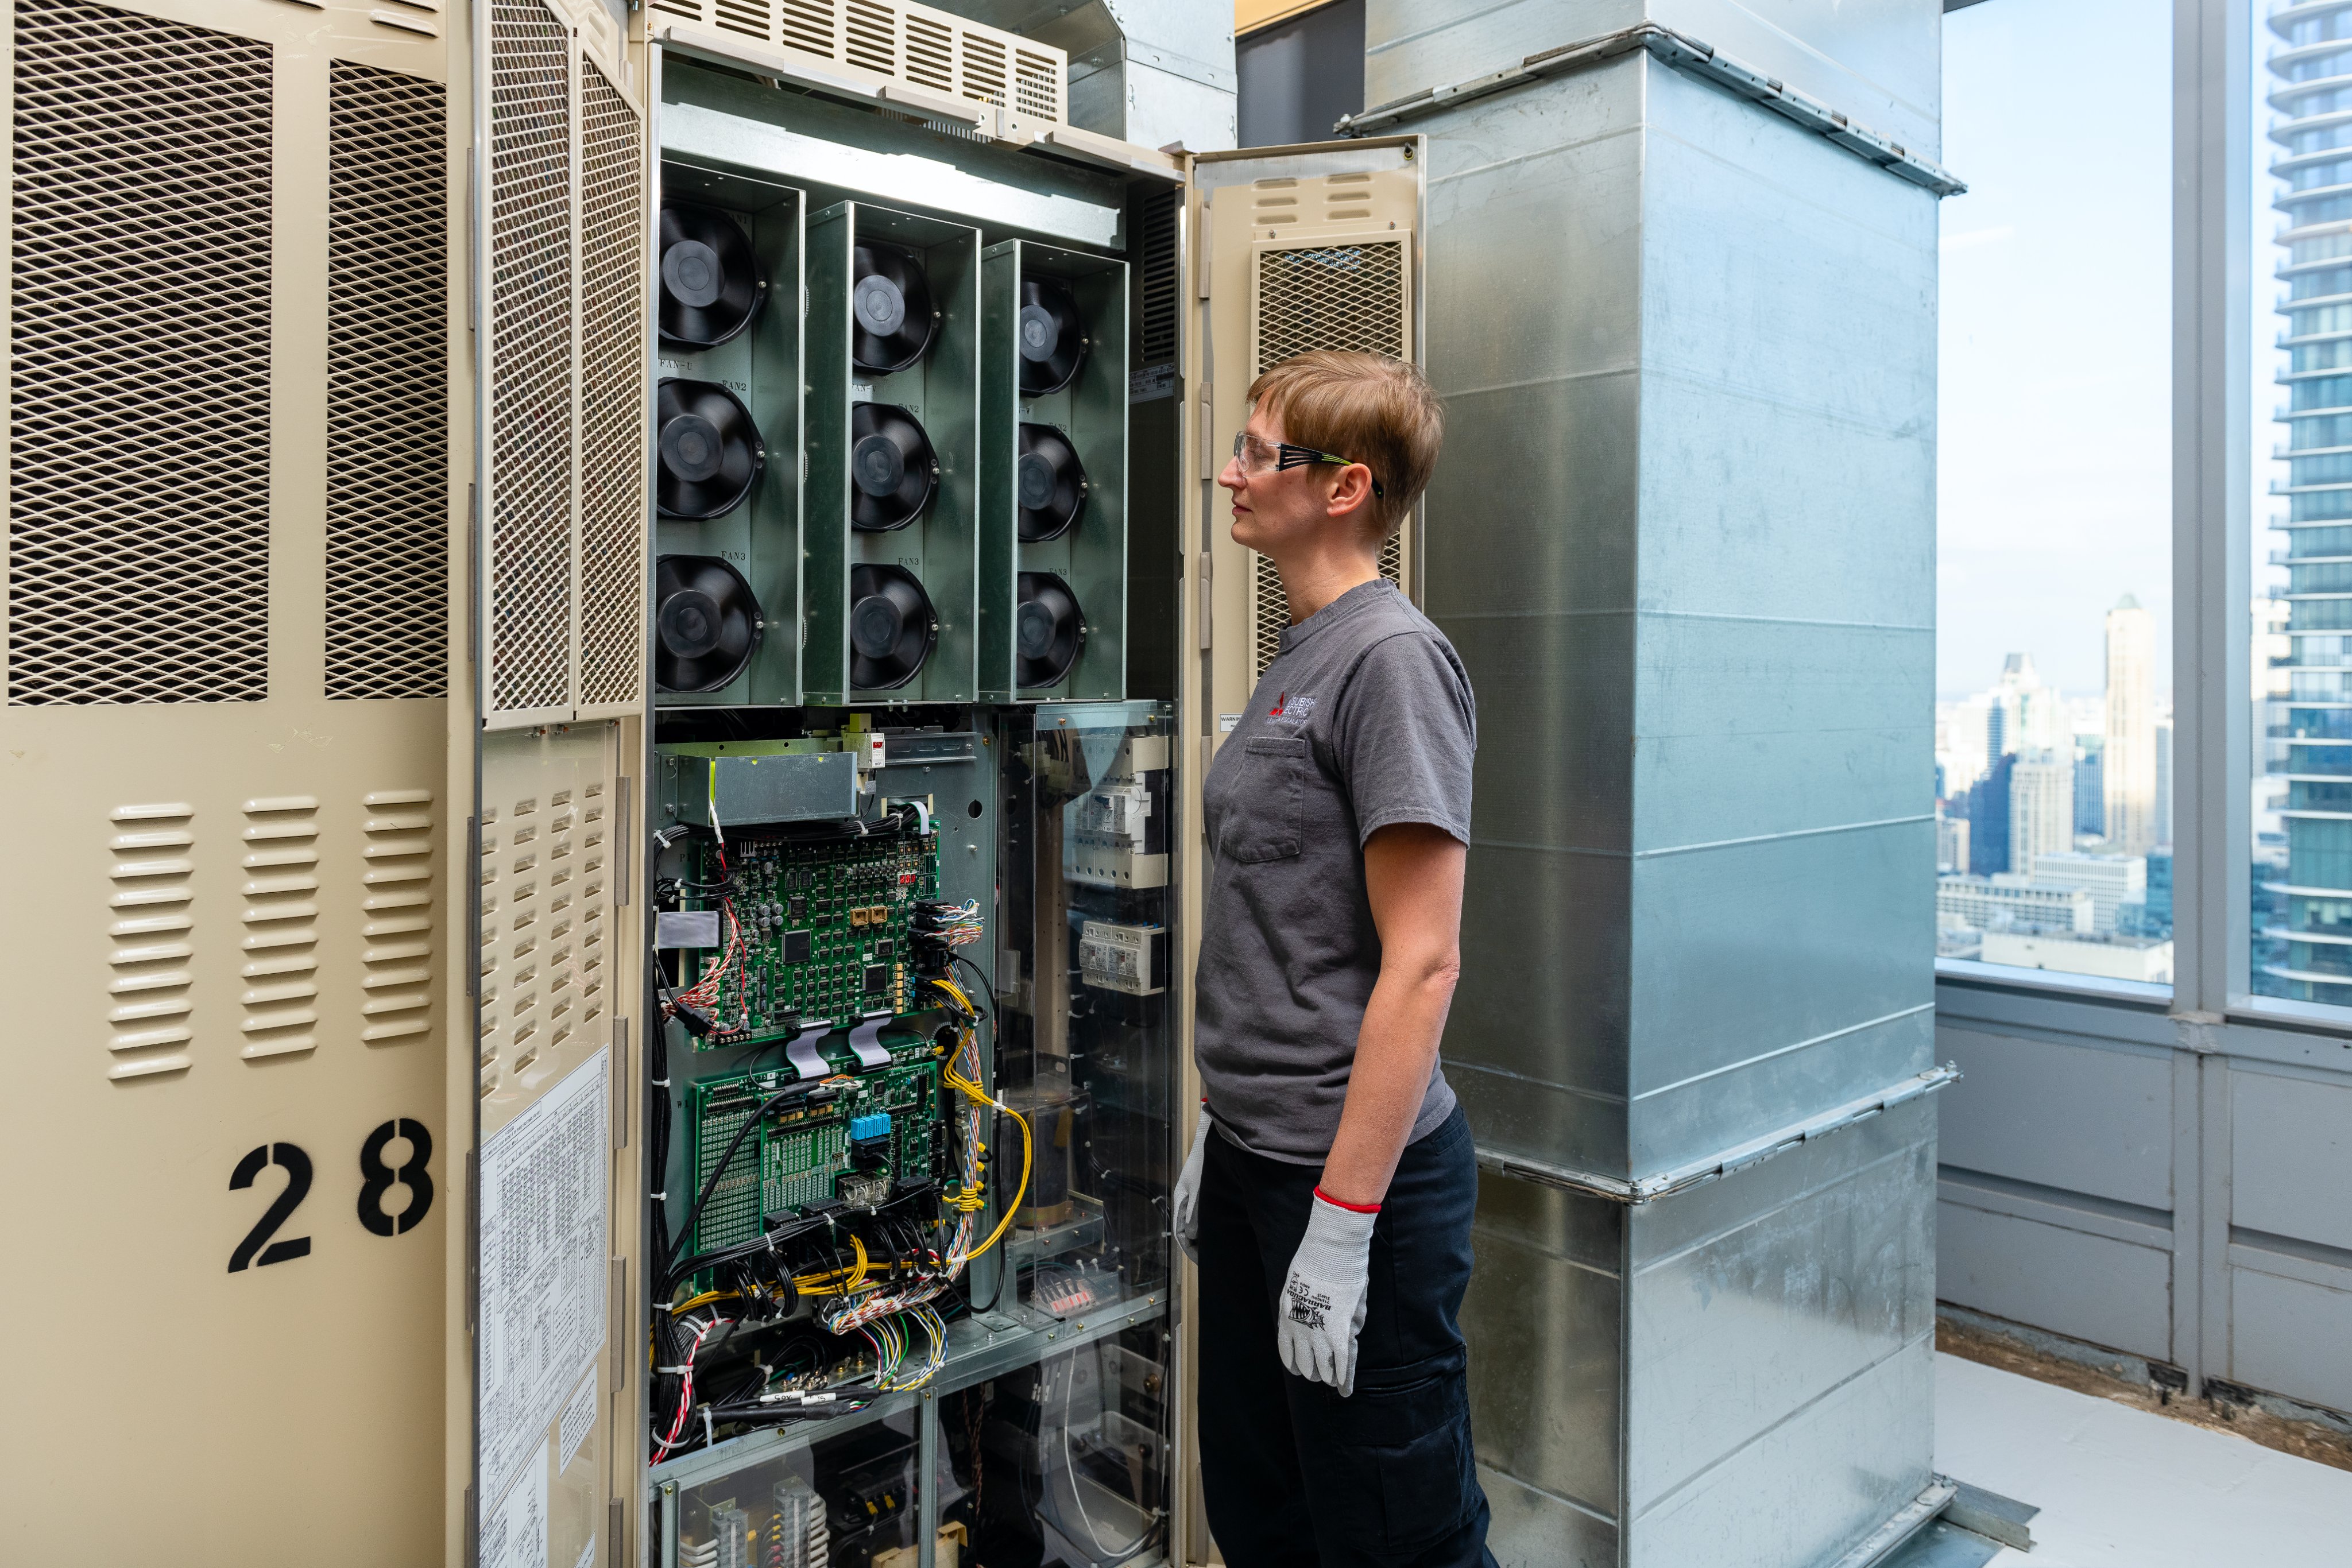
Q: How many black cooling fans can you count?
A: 9